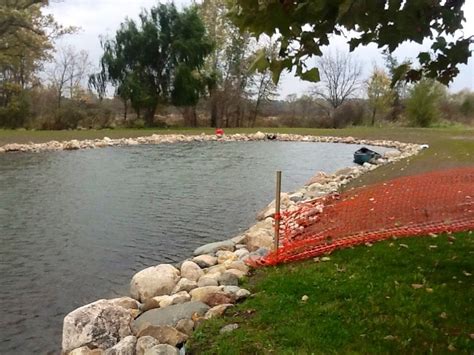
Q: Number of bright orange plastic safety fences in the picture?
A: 1